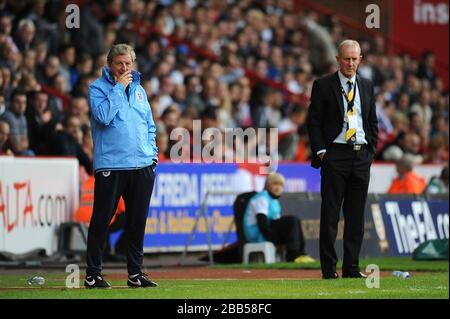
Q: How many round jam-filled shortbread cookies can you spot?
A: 0